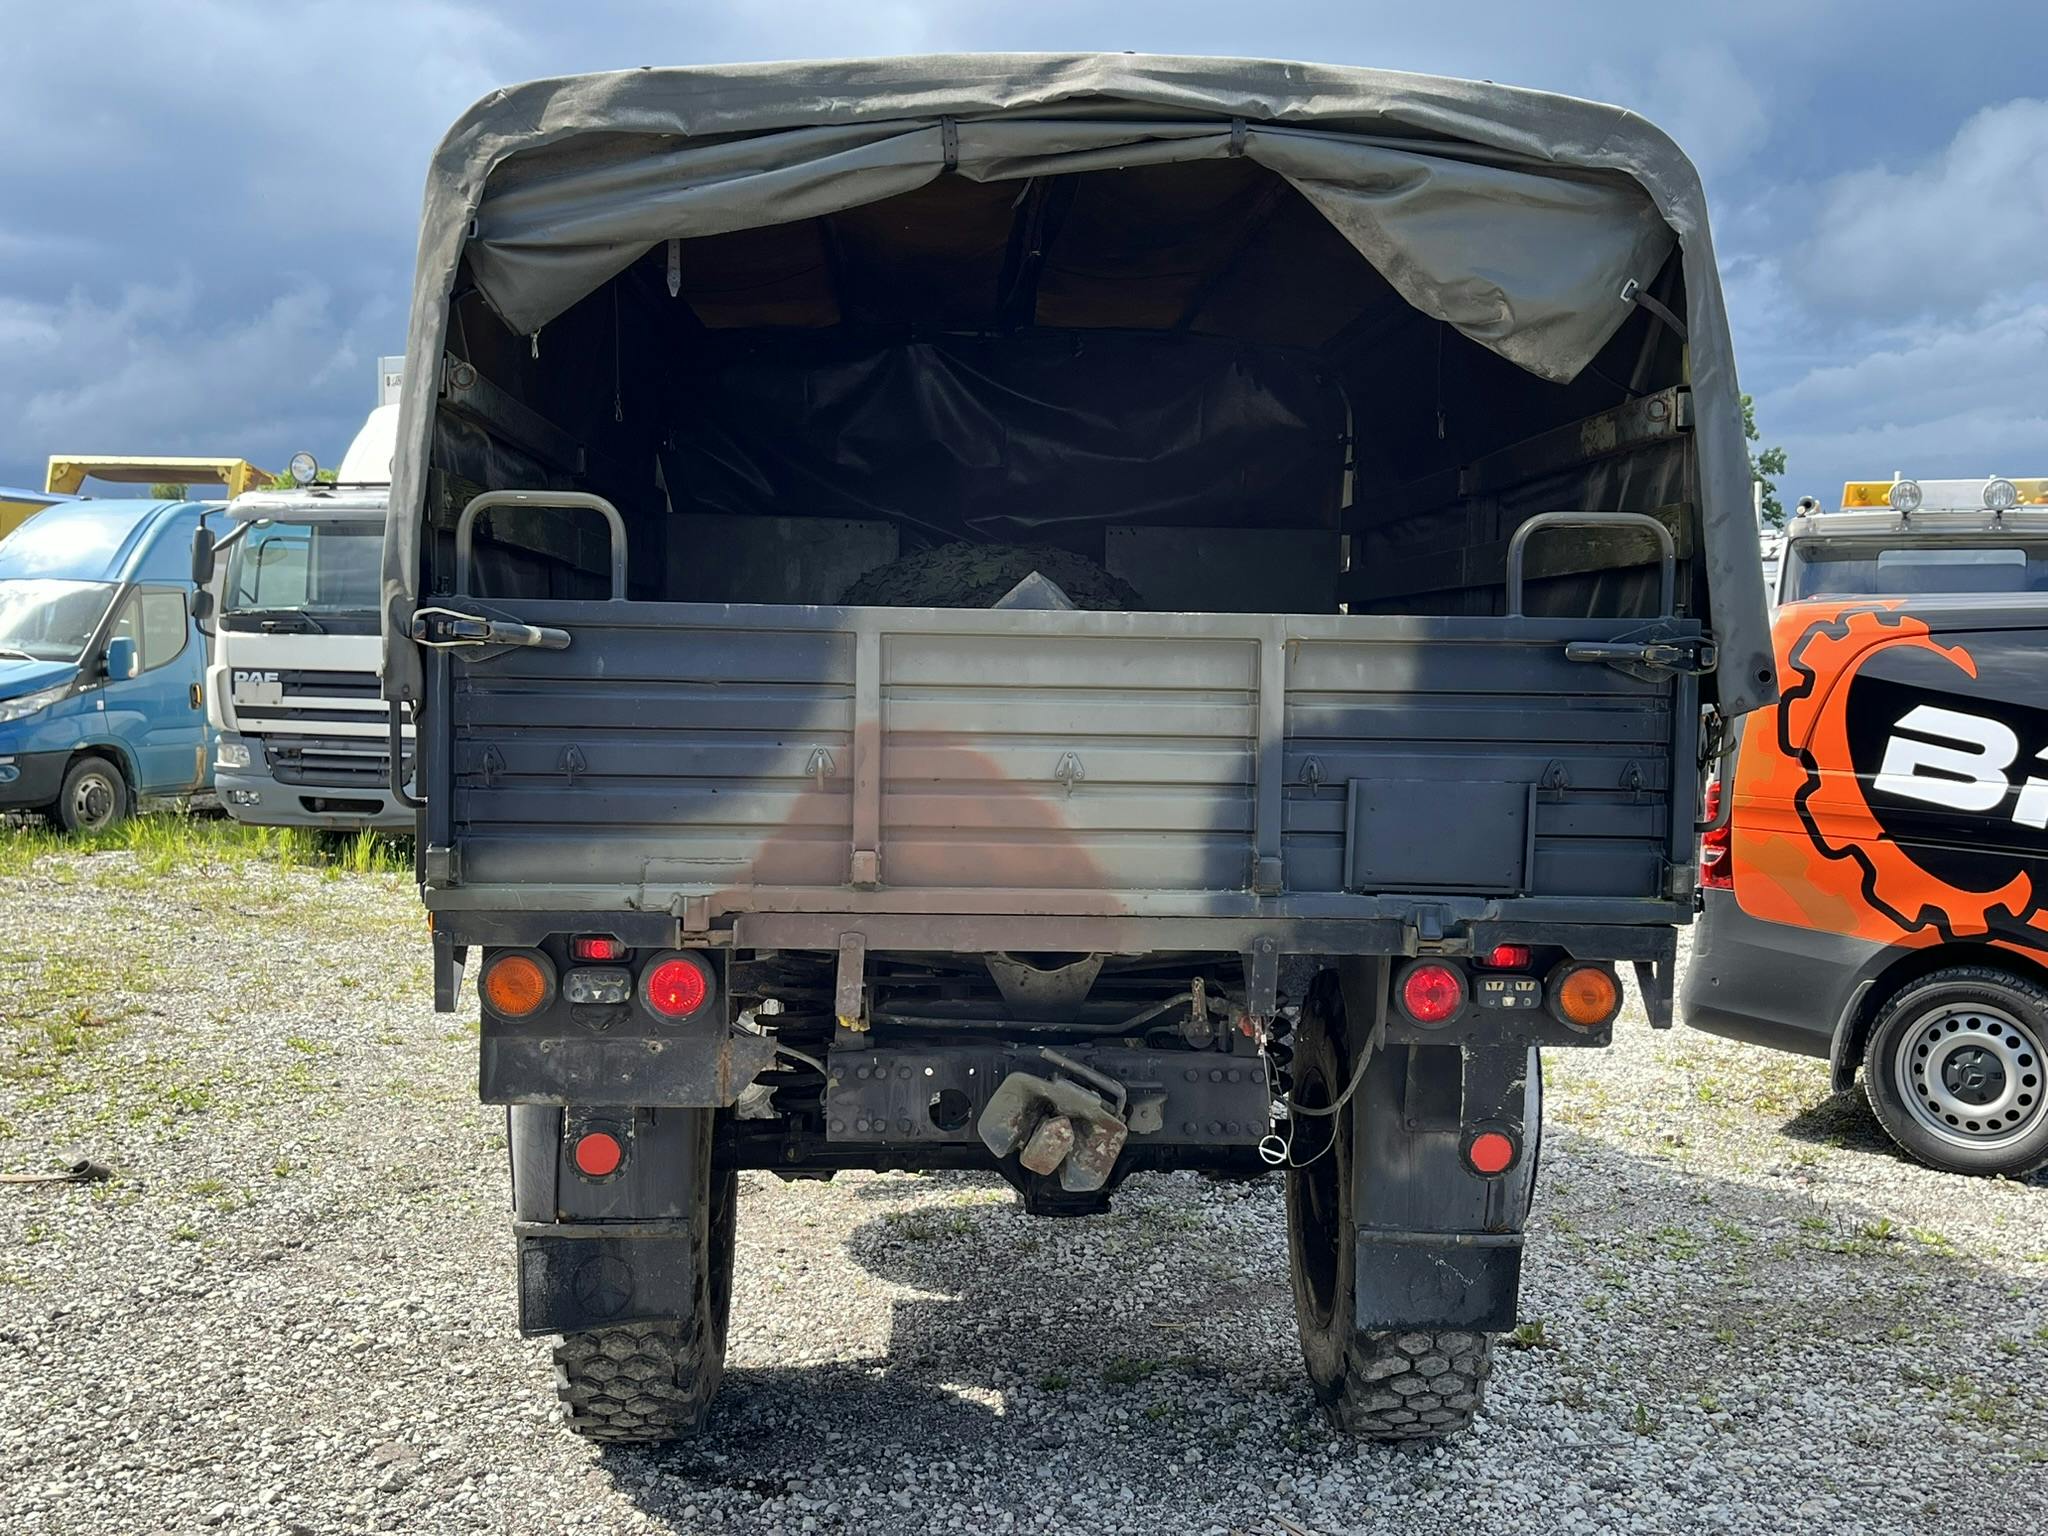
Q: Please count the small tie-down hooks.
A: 7